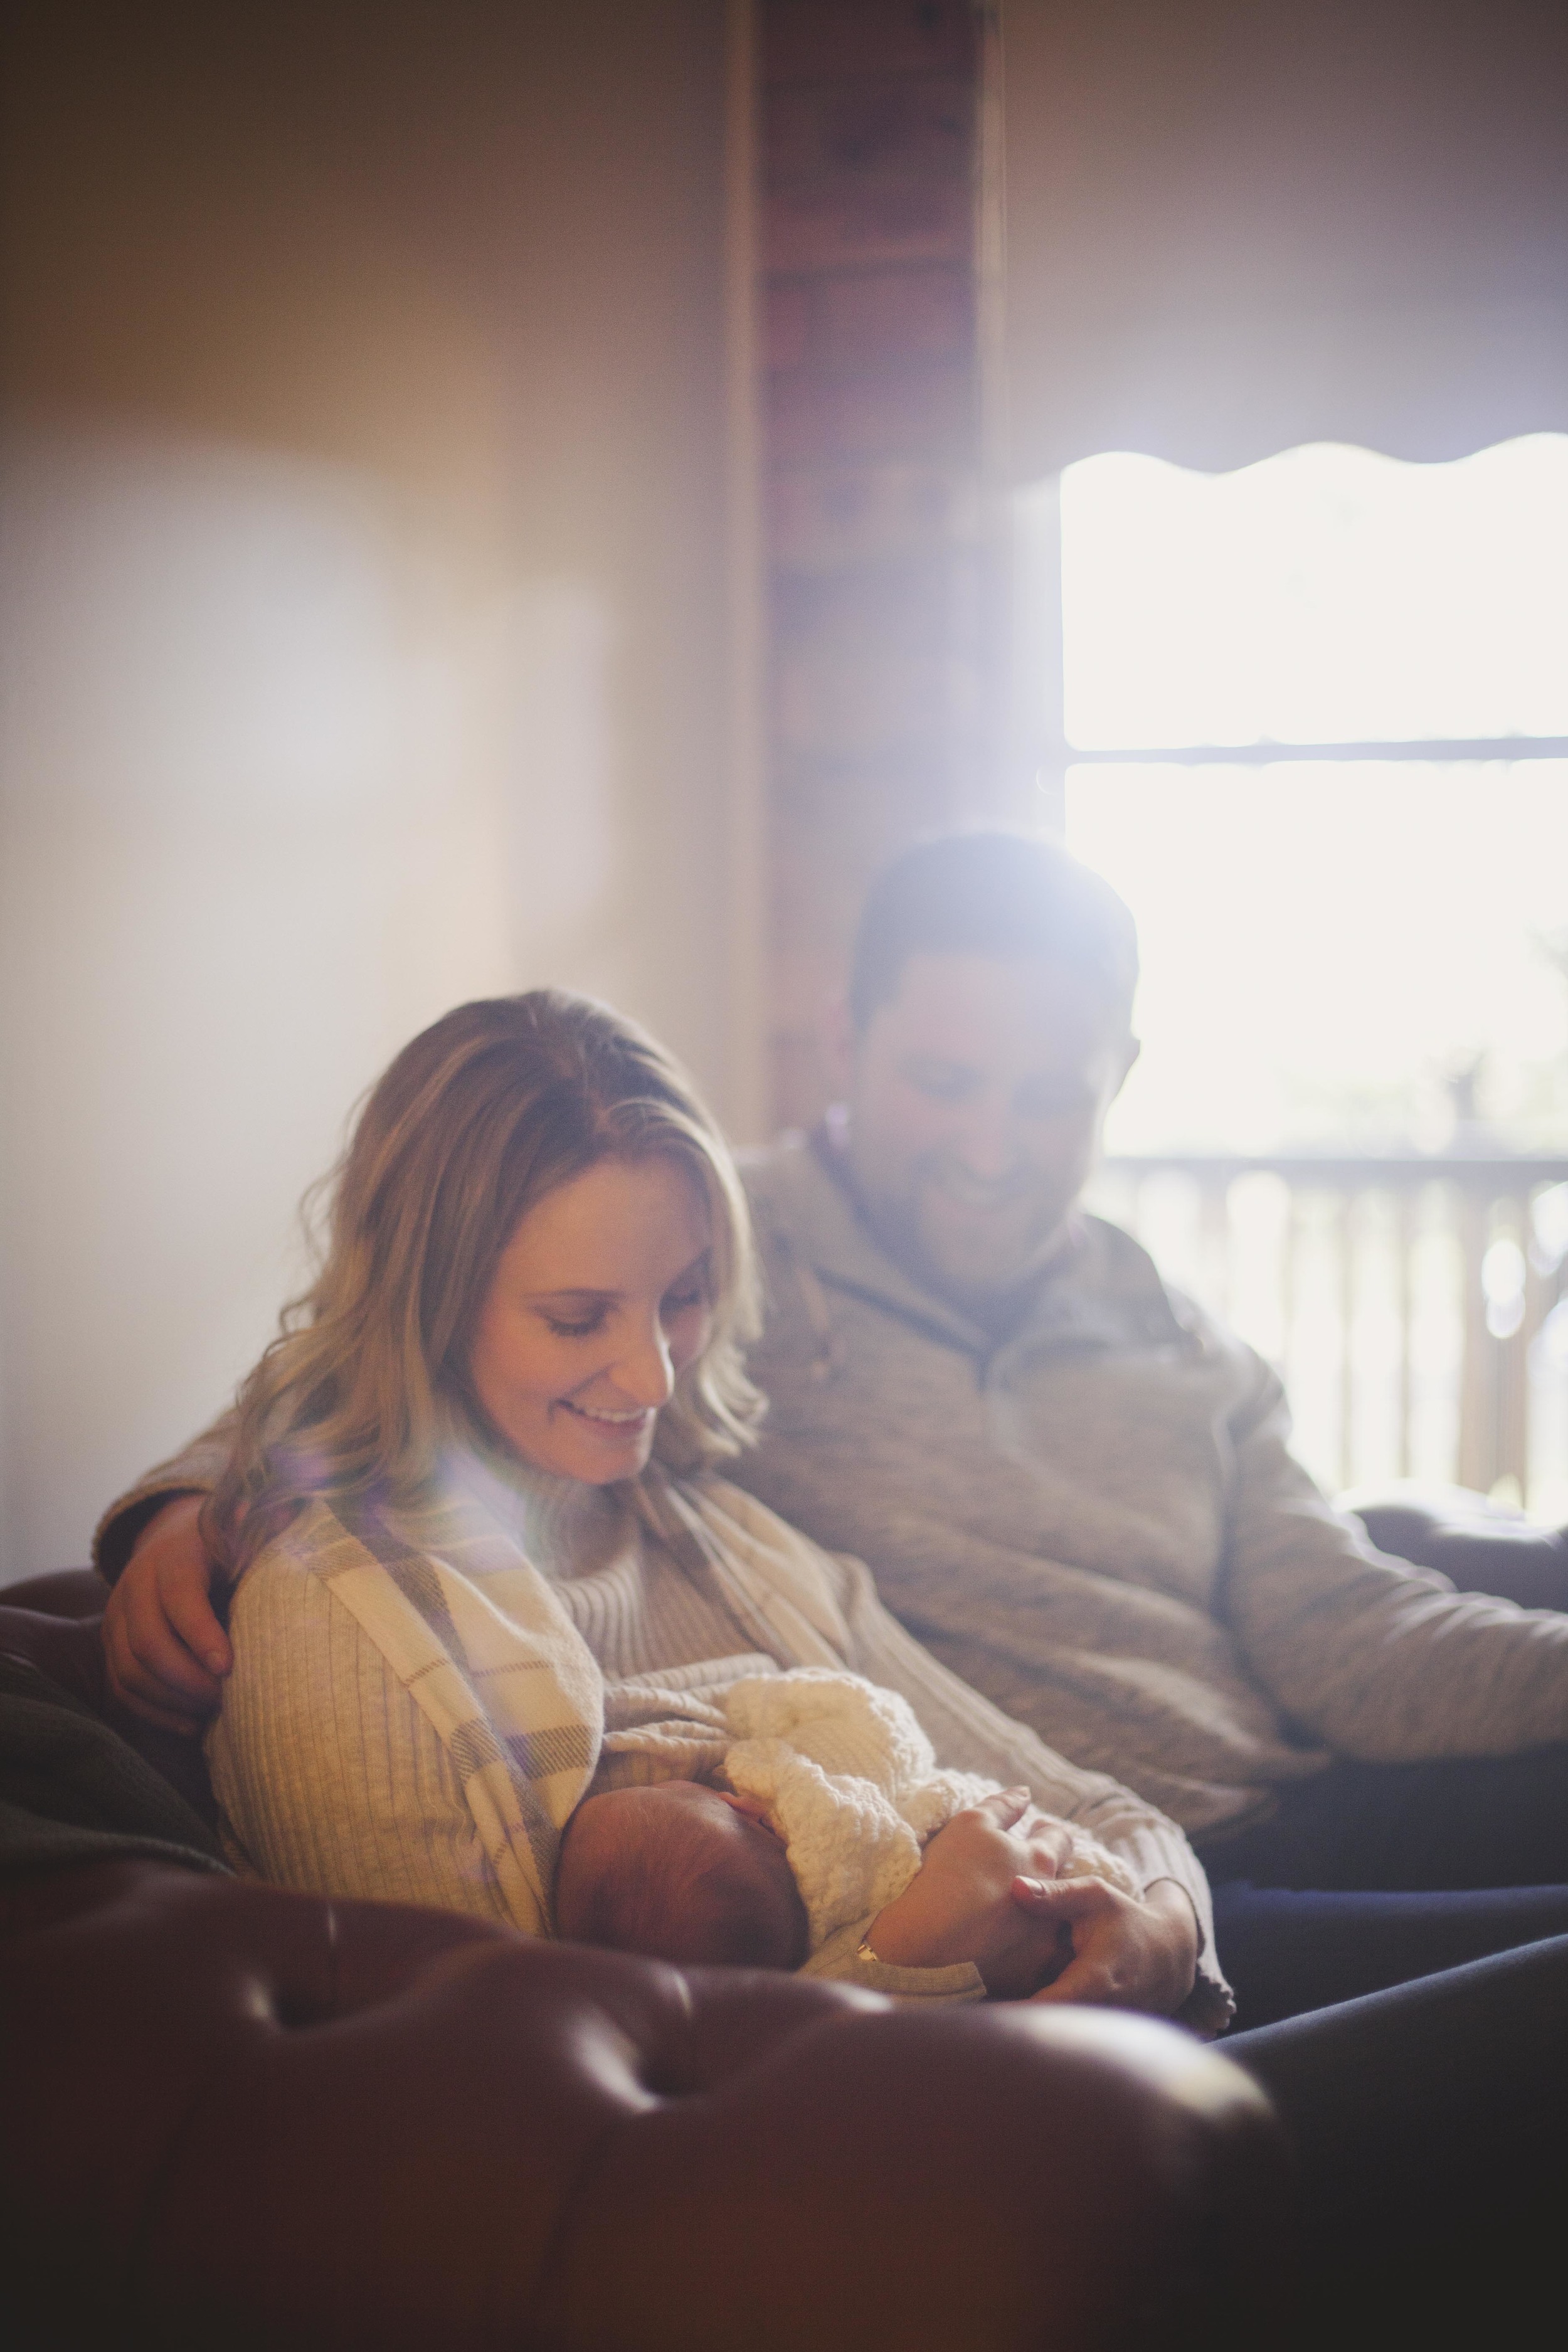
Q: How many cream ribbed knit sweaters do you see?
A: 1